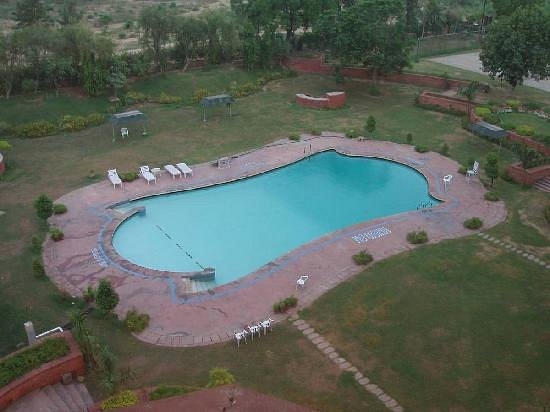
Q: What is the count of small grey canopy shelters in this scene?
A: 3